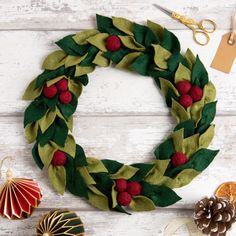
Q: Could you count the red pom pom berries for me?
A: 12